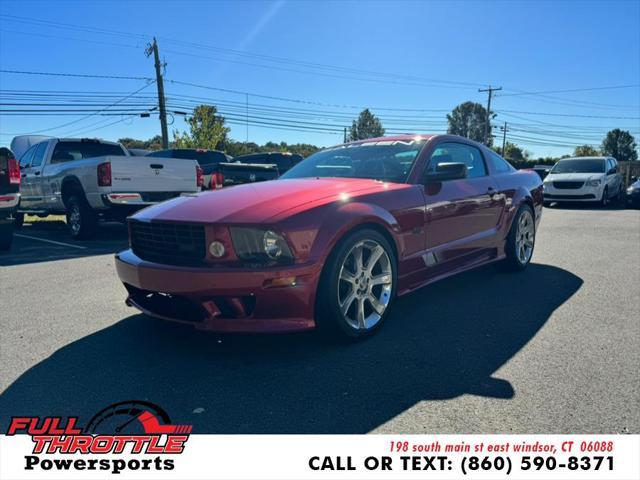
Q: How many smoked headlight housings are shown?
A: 1